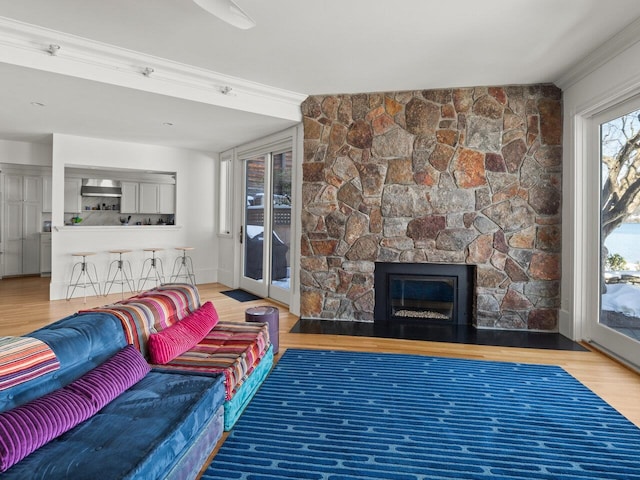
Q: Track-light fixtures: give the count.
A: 3